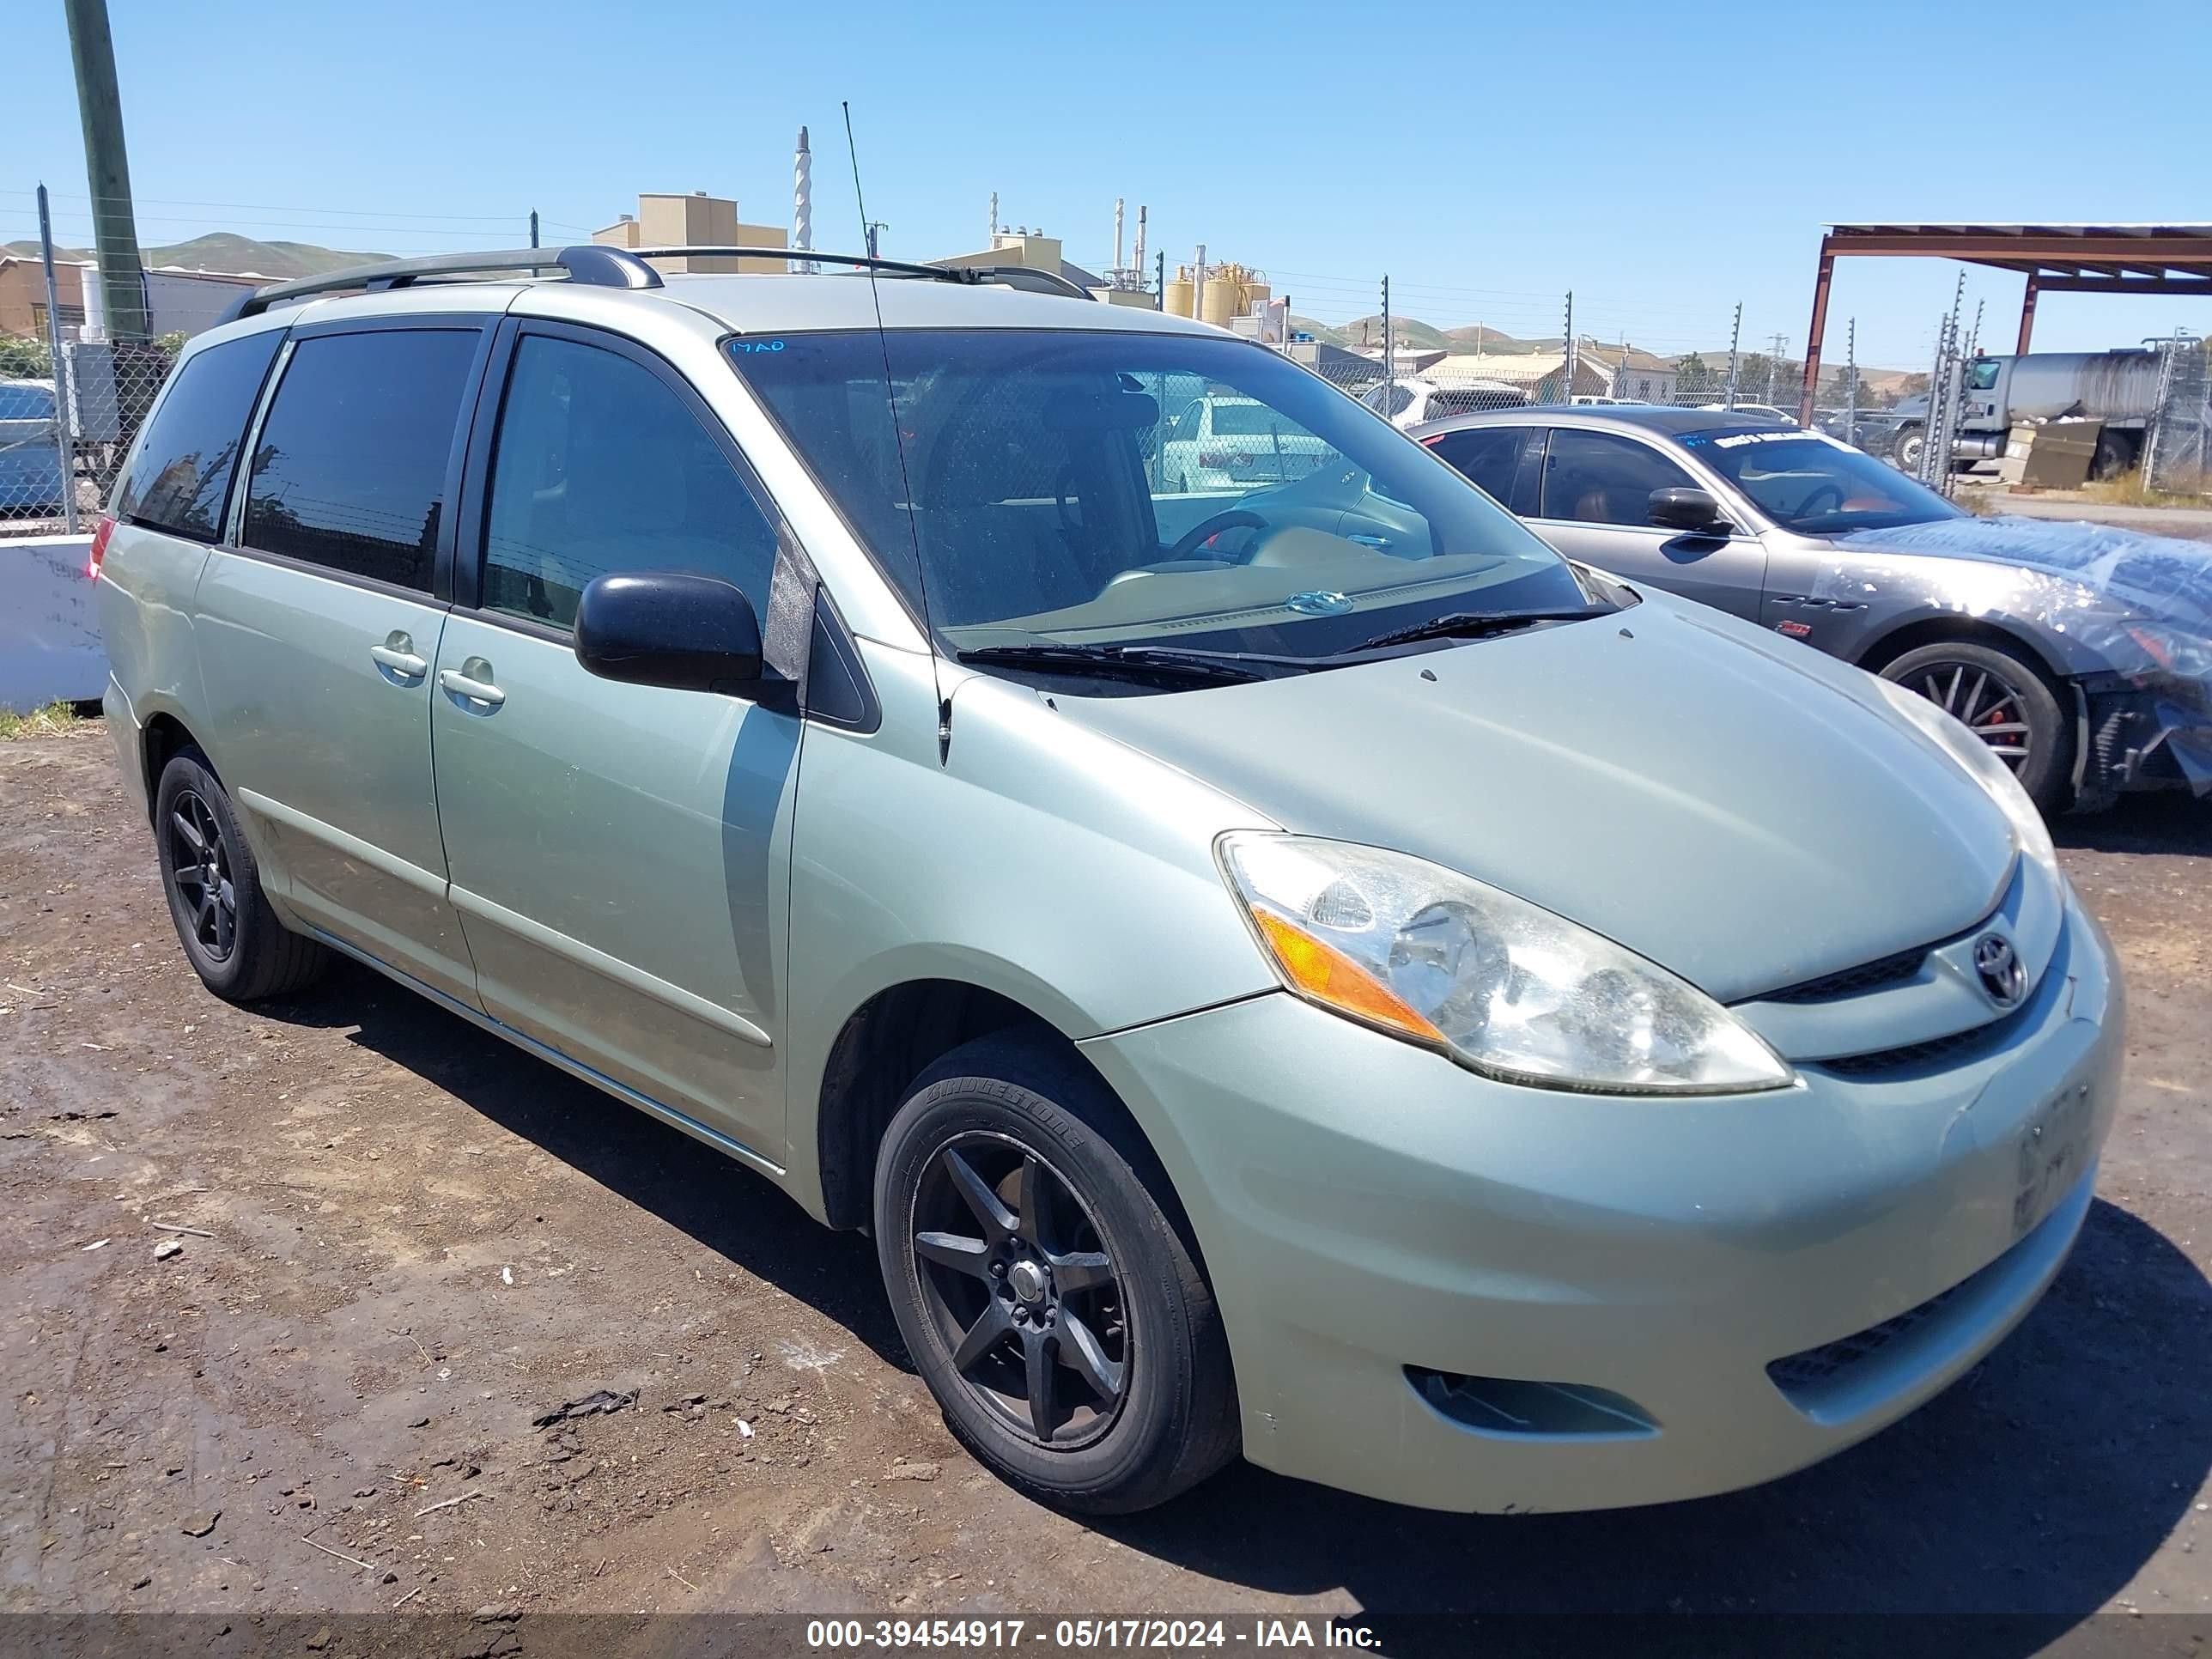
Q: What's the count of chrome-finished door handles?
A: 0